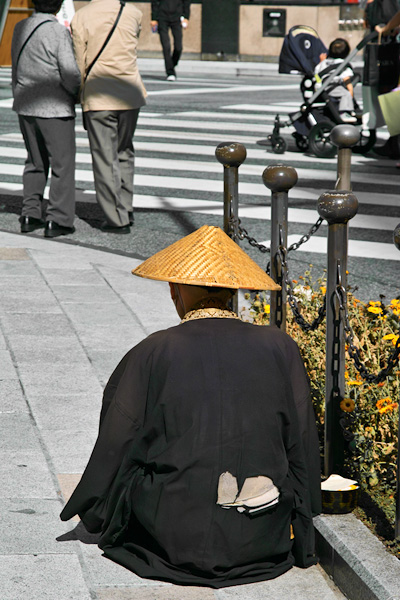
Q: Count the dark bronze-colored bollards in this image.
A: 5